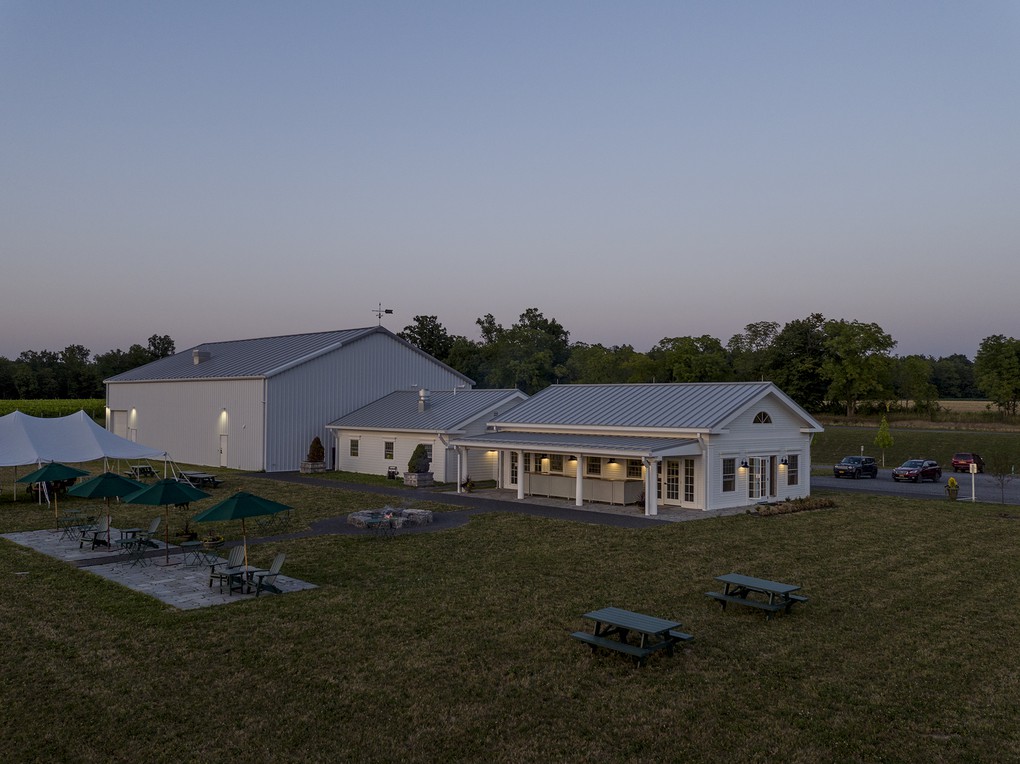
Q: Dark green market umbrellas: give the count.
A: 4